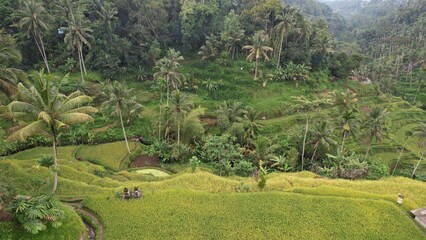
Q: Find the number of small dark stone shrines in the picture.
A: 2